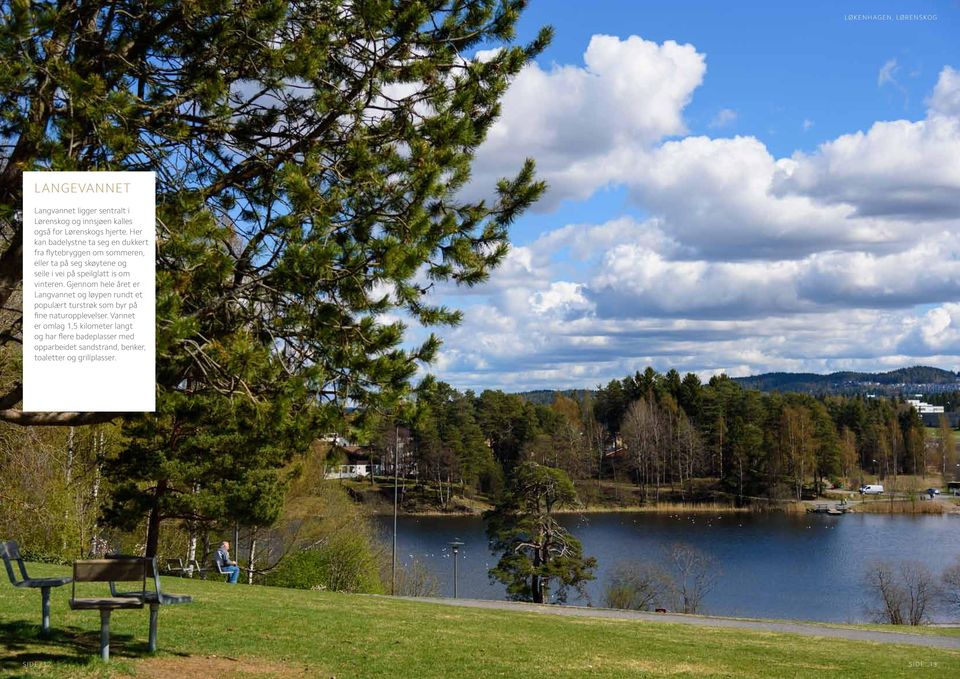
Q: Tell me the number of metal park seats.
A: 6